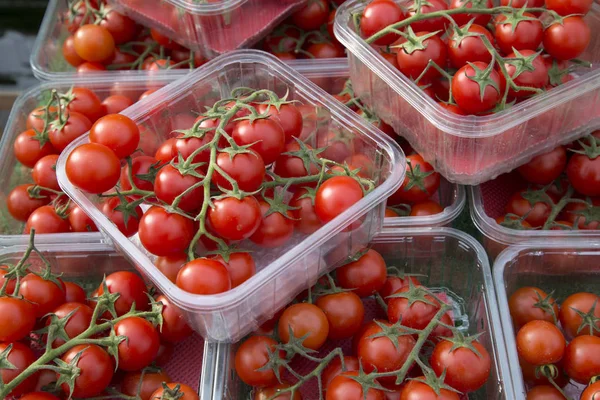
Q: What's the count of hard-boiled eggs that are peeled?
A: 0